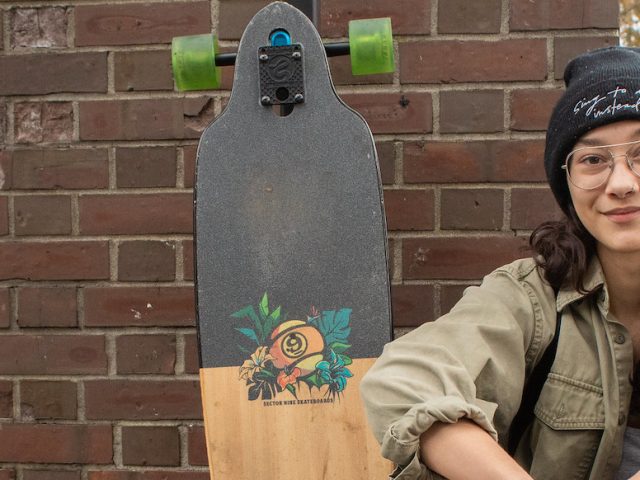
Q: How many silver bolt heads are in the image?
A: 4